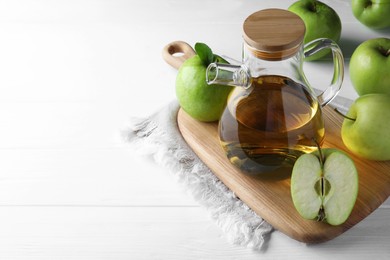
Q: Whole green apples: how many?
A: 5